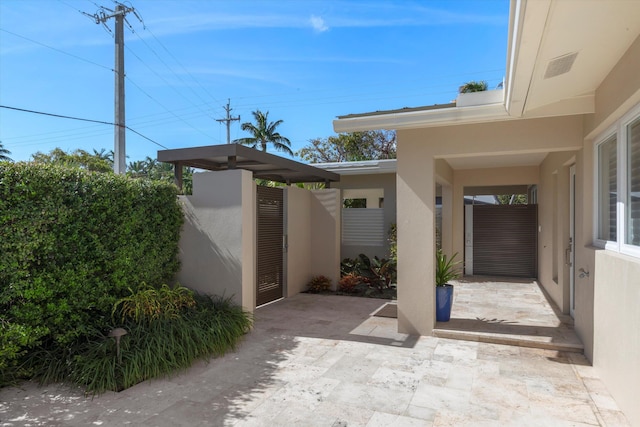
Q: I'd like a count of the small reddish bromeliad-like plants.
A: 2